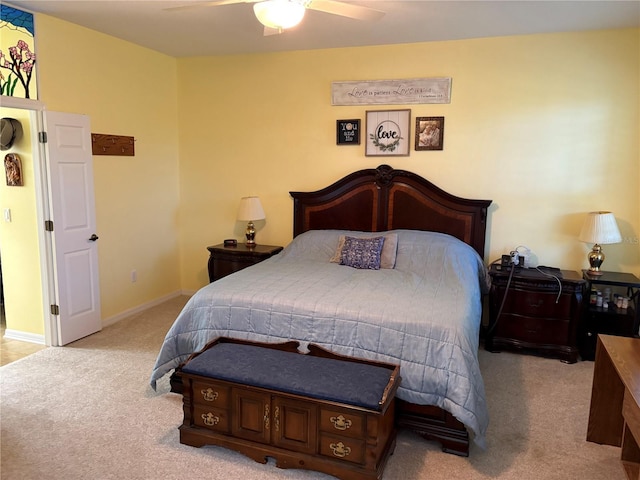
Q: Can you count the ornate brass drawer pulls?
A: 4